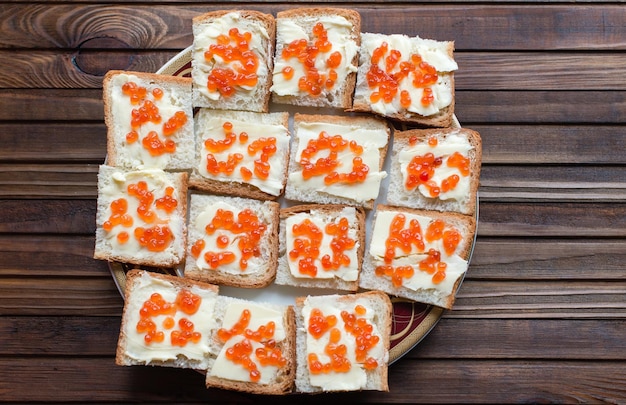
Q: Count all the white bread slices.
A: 14